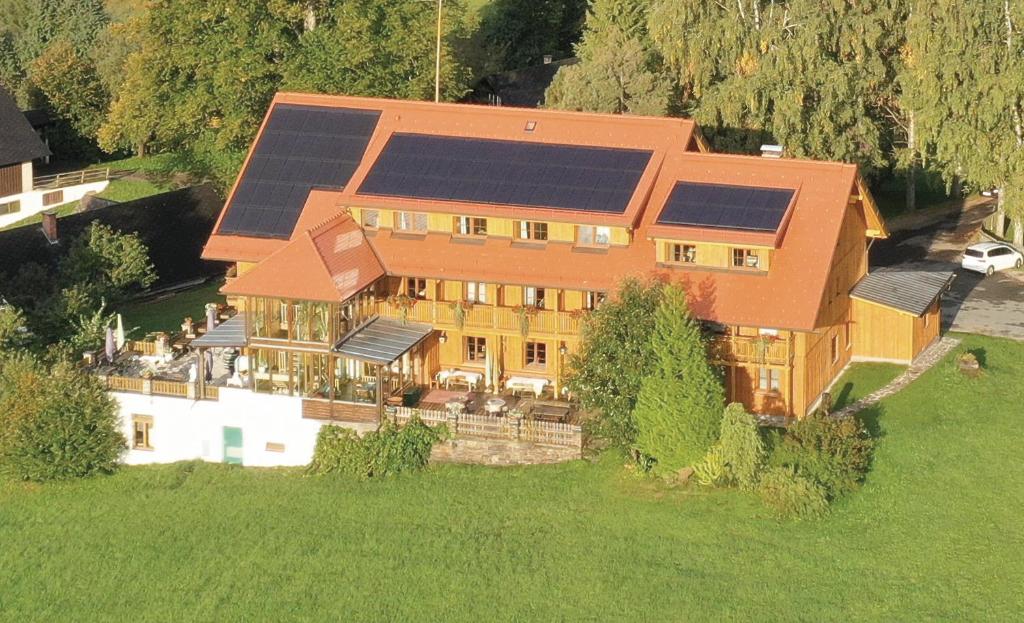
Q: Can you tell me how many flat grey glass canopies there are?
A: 2